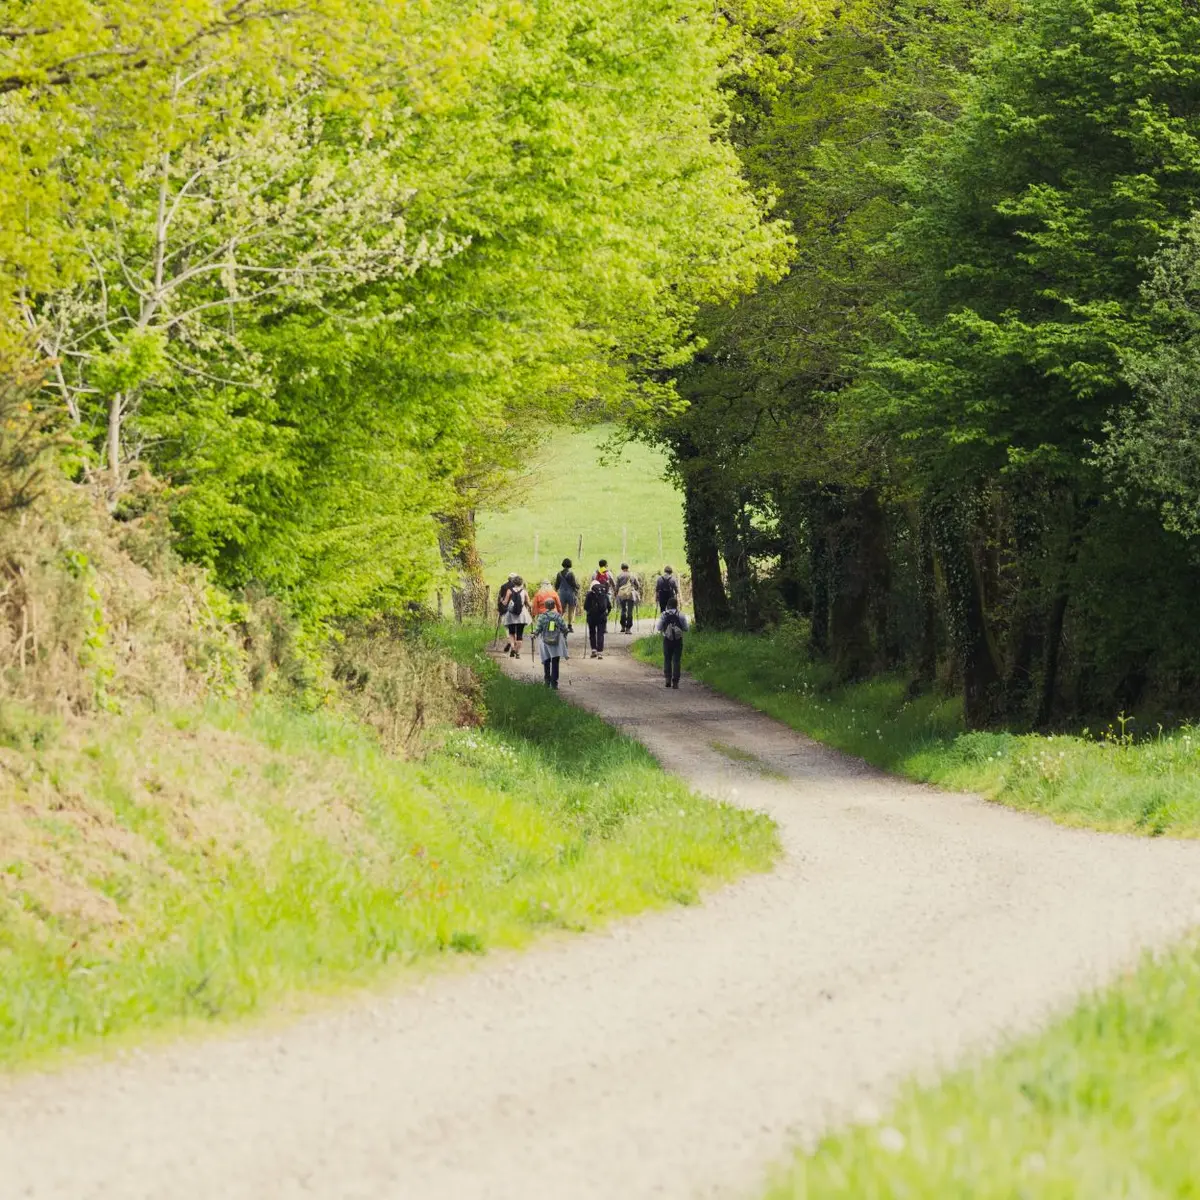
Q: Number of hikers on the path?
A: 10